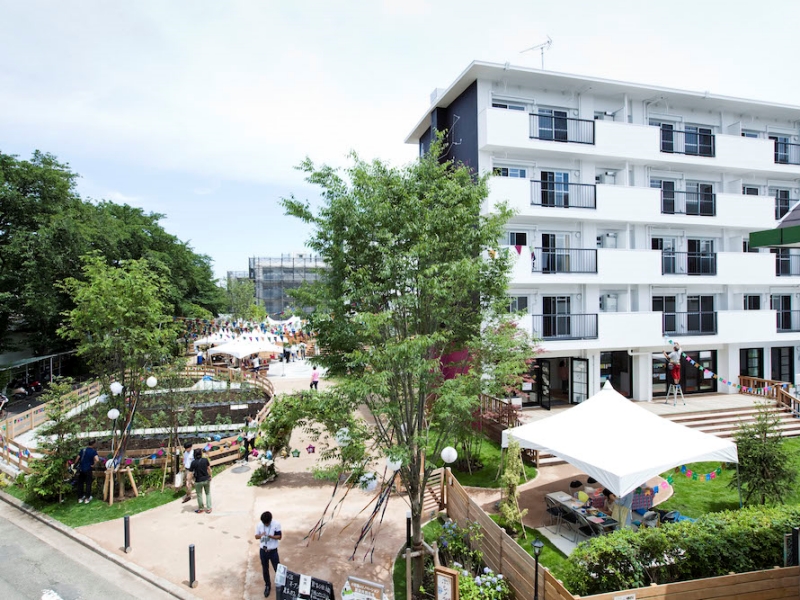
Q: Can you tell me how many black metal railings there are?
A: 12